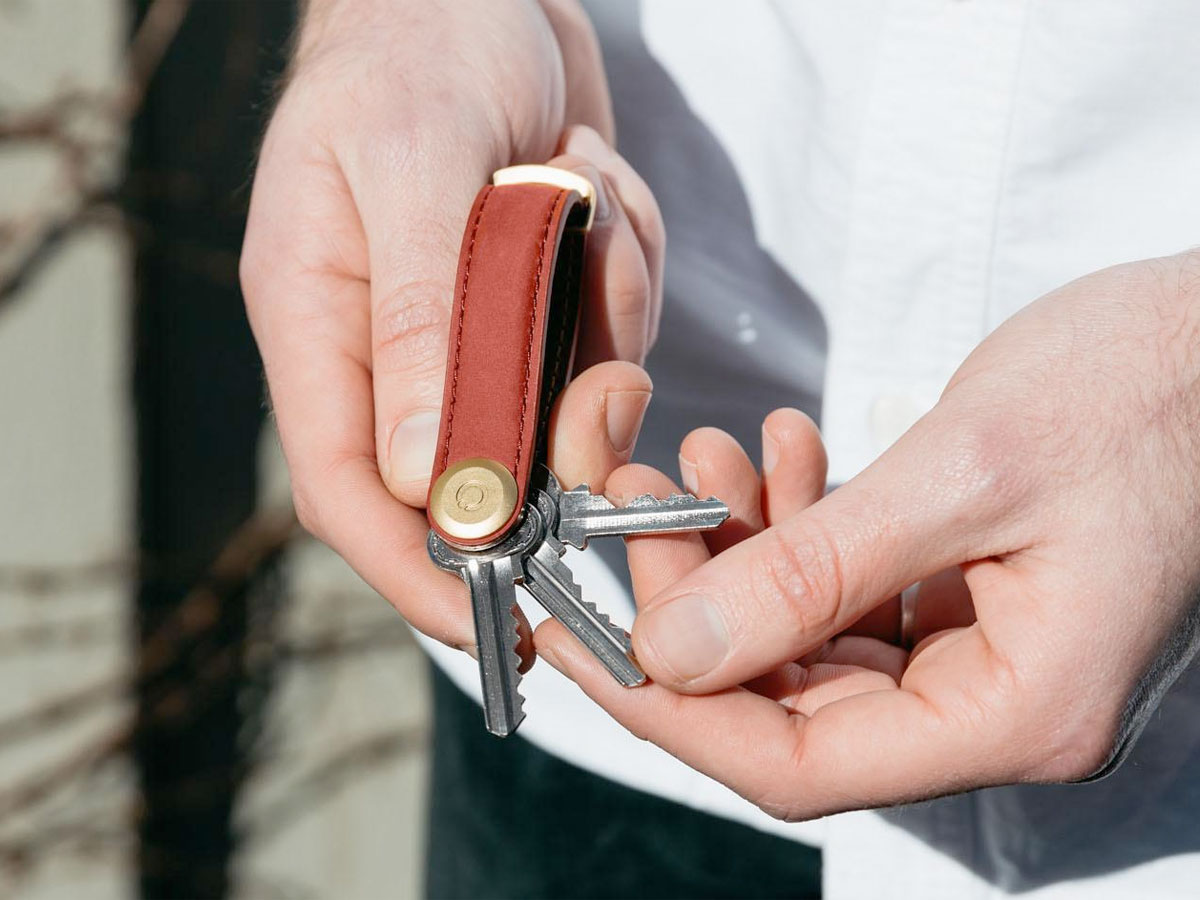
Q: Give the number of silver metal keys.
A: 3